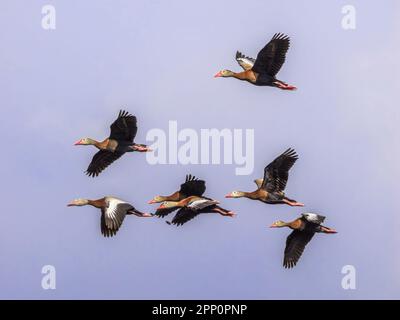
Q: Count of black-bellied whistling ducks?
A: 7